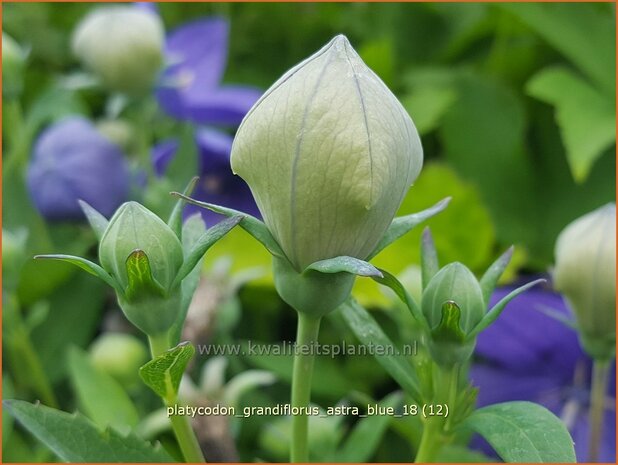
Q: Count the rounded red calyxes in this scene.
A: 0